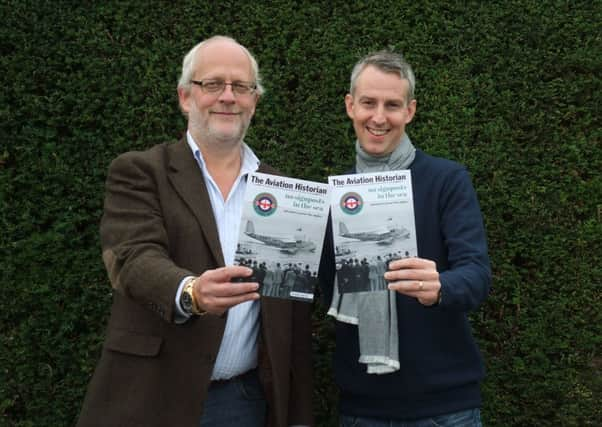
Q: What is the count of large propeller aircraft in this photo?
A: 2